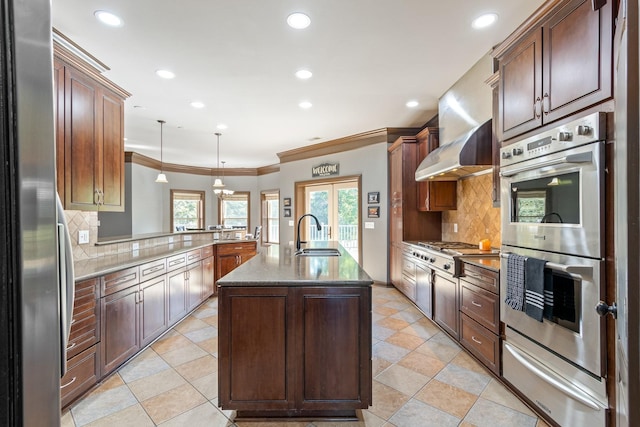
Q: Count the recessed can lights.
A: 9